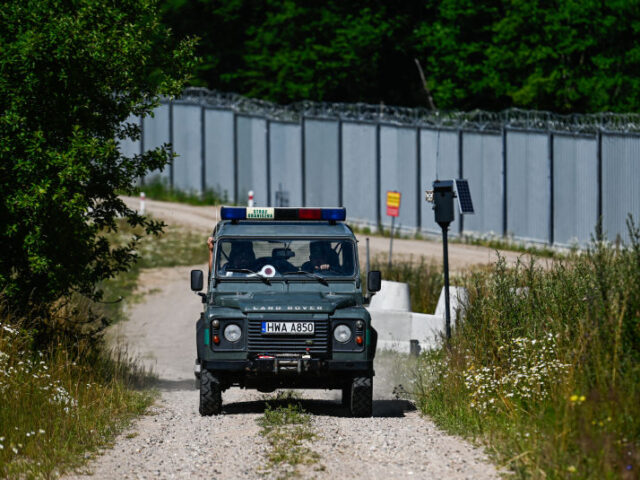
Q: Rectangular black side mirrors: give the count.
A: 2